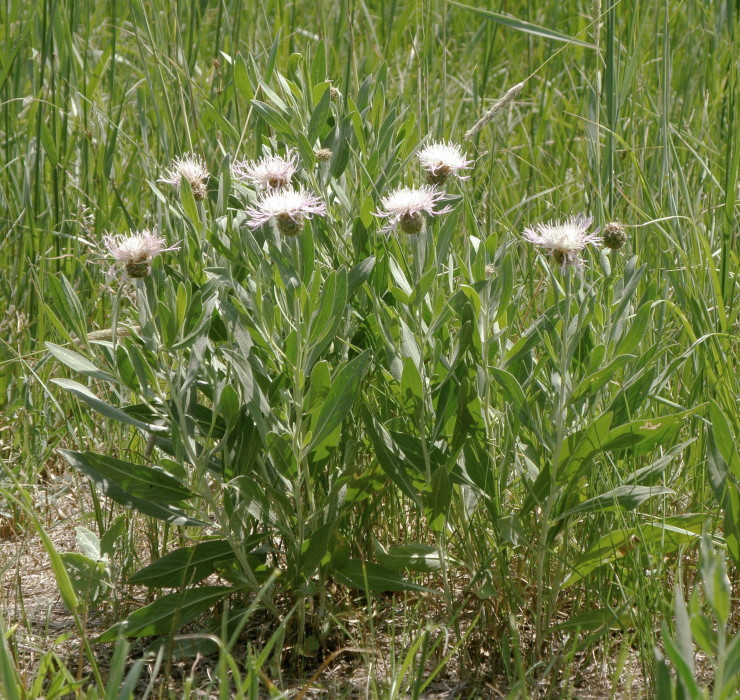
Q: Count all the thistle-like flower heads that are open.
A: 7